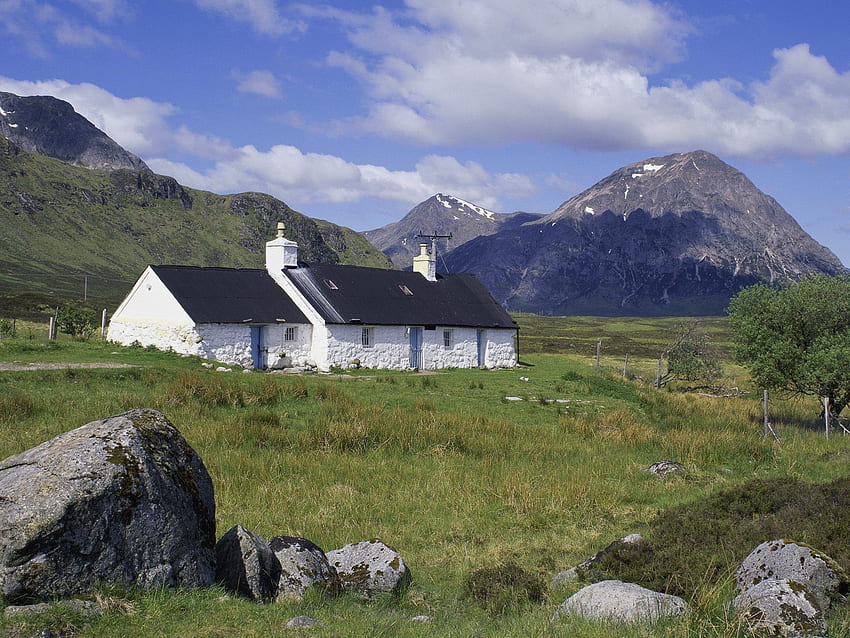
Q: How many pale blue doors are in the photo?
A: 3